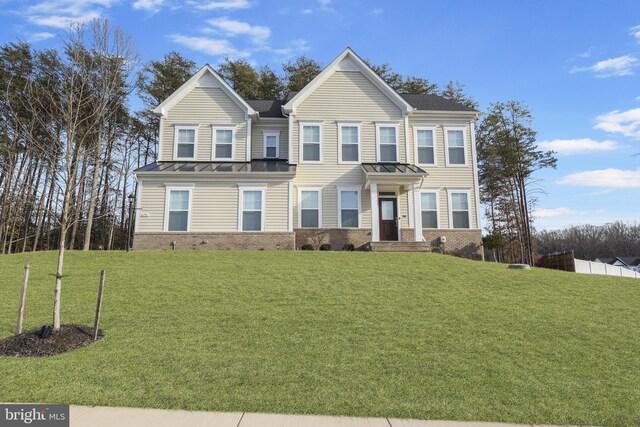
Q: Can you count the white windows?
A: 14